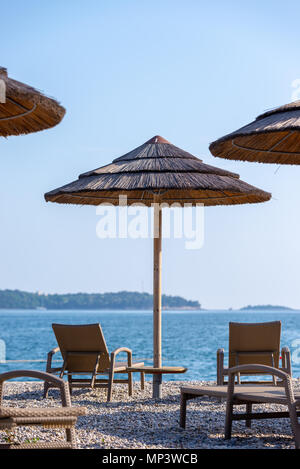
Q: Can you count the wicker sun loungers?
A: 4